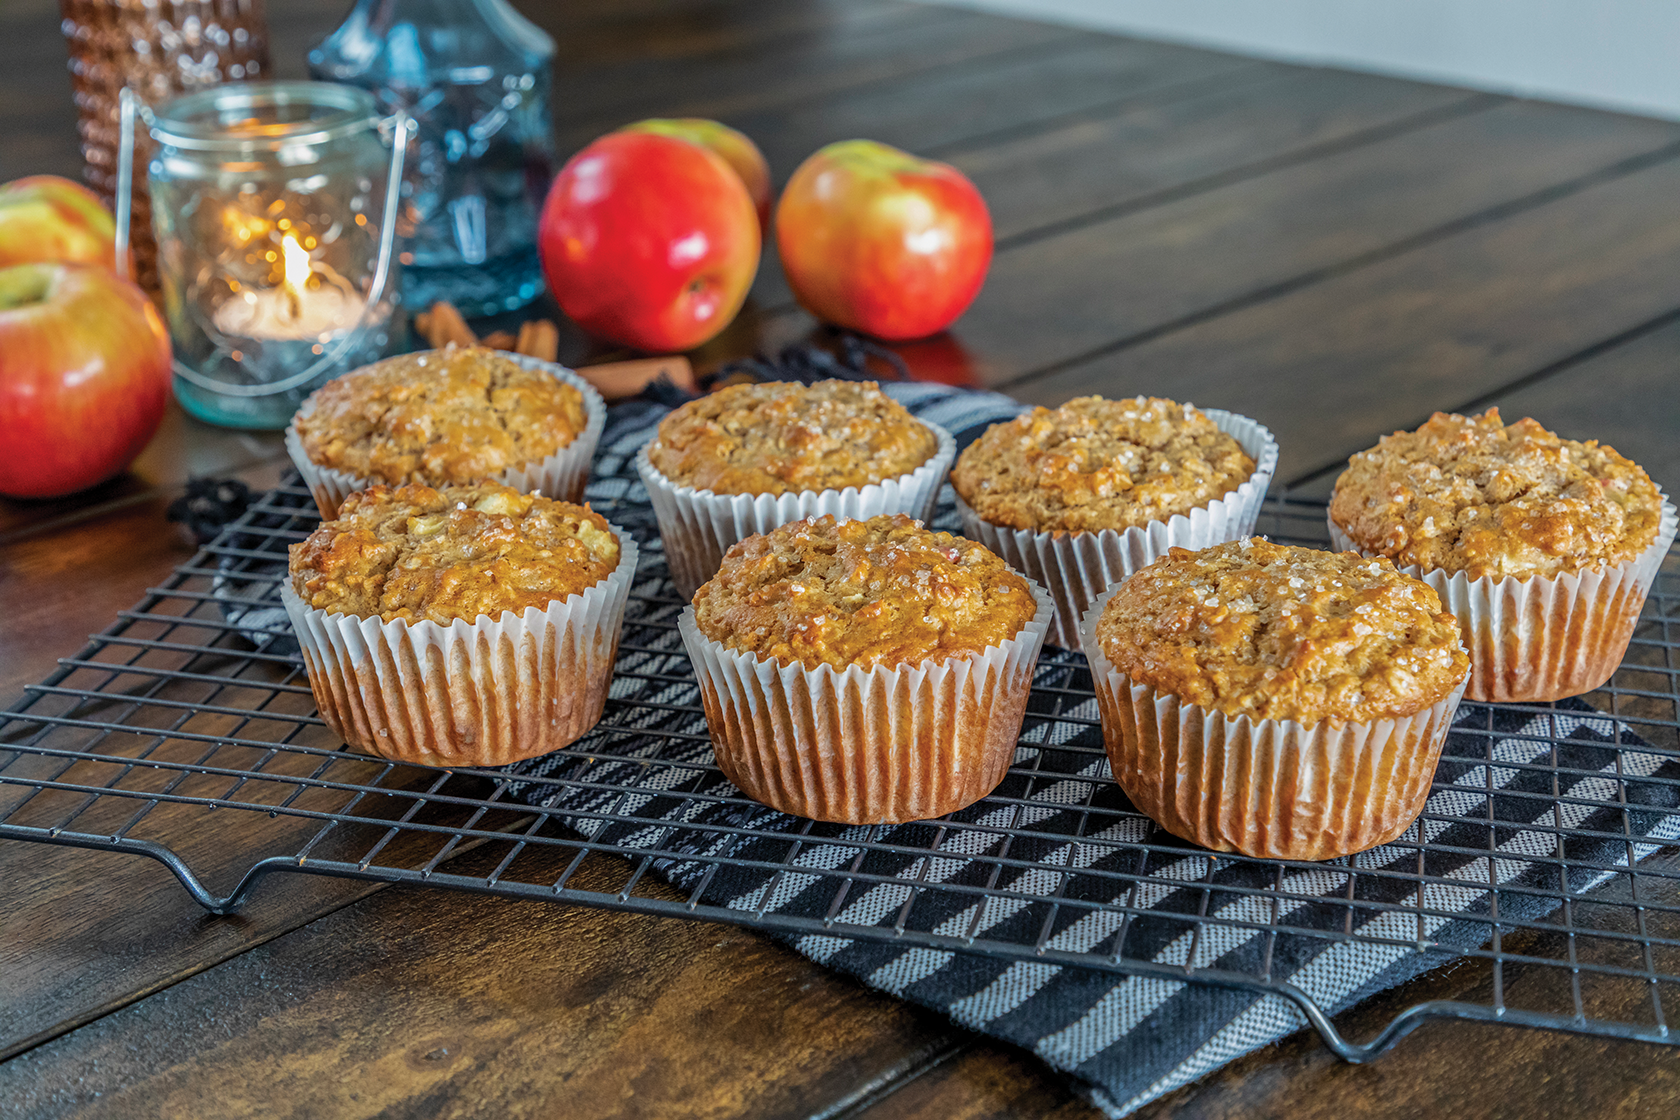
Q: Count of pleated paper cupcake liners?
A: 7